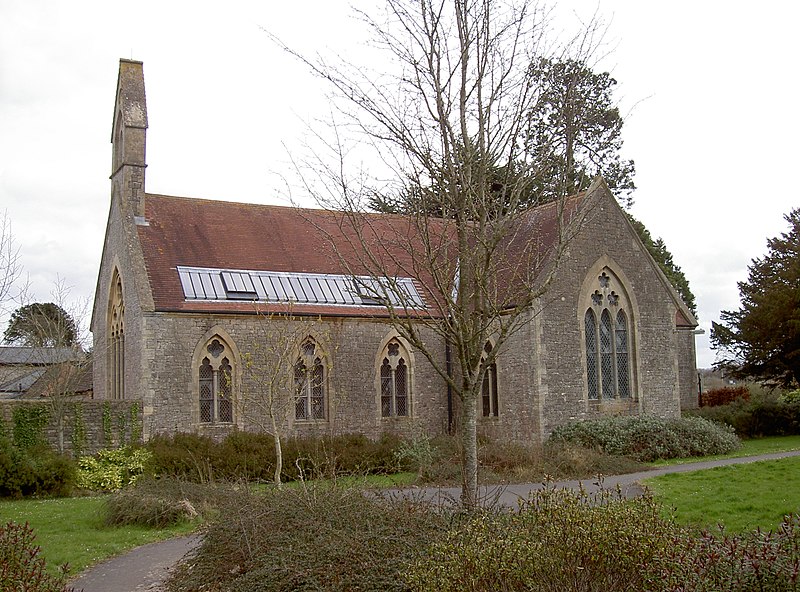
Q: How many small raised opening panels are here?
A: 2